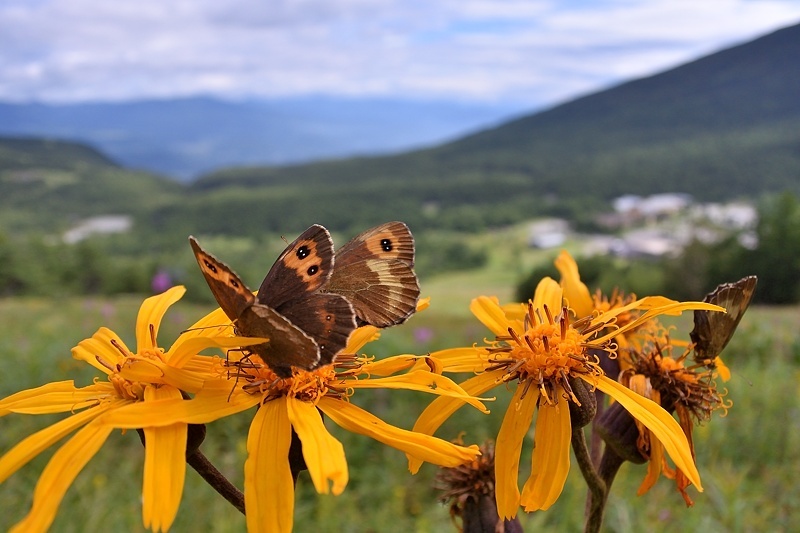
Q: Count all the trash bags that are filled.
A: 0